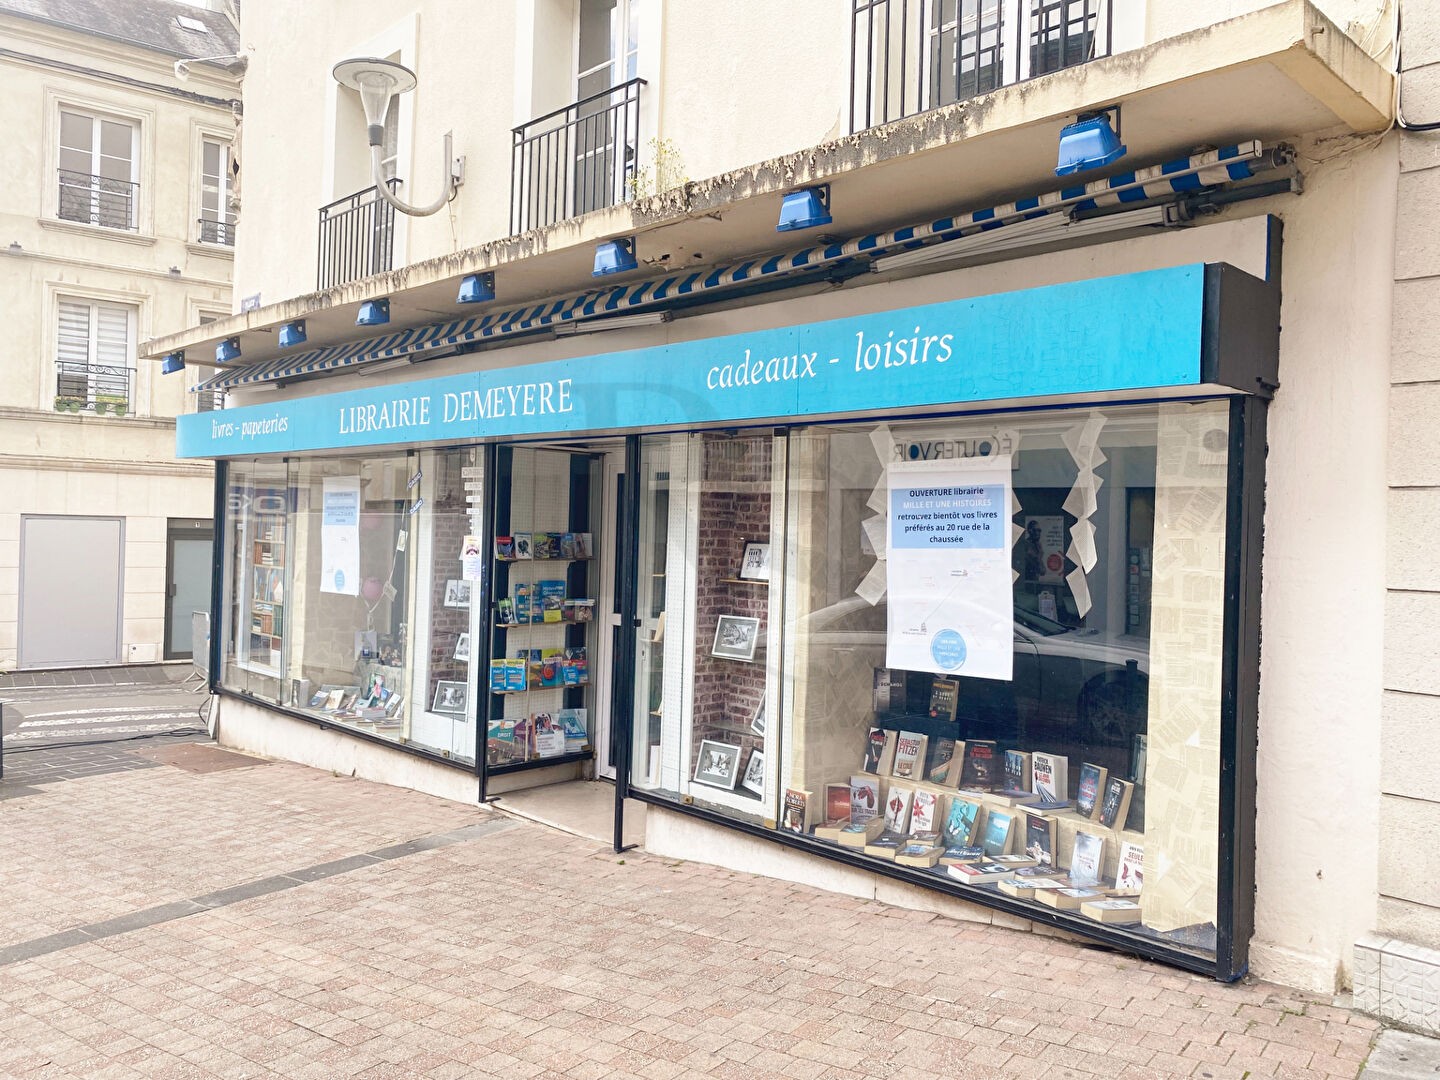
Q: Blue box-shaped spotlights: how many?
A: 8